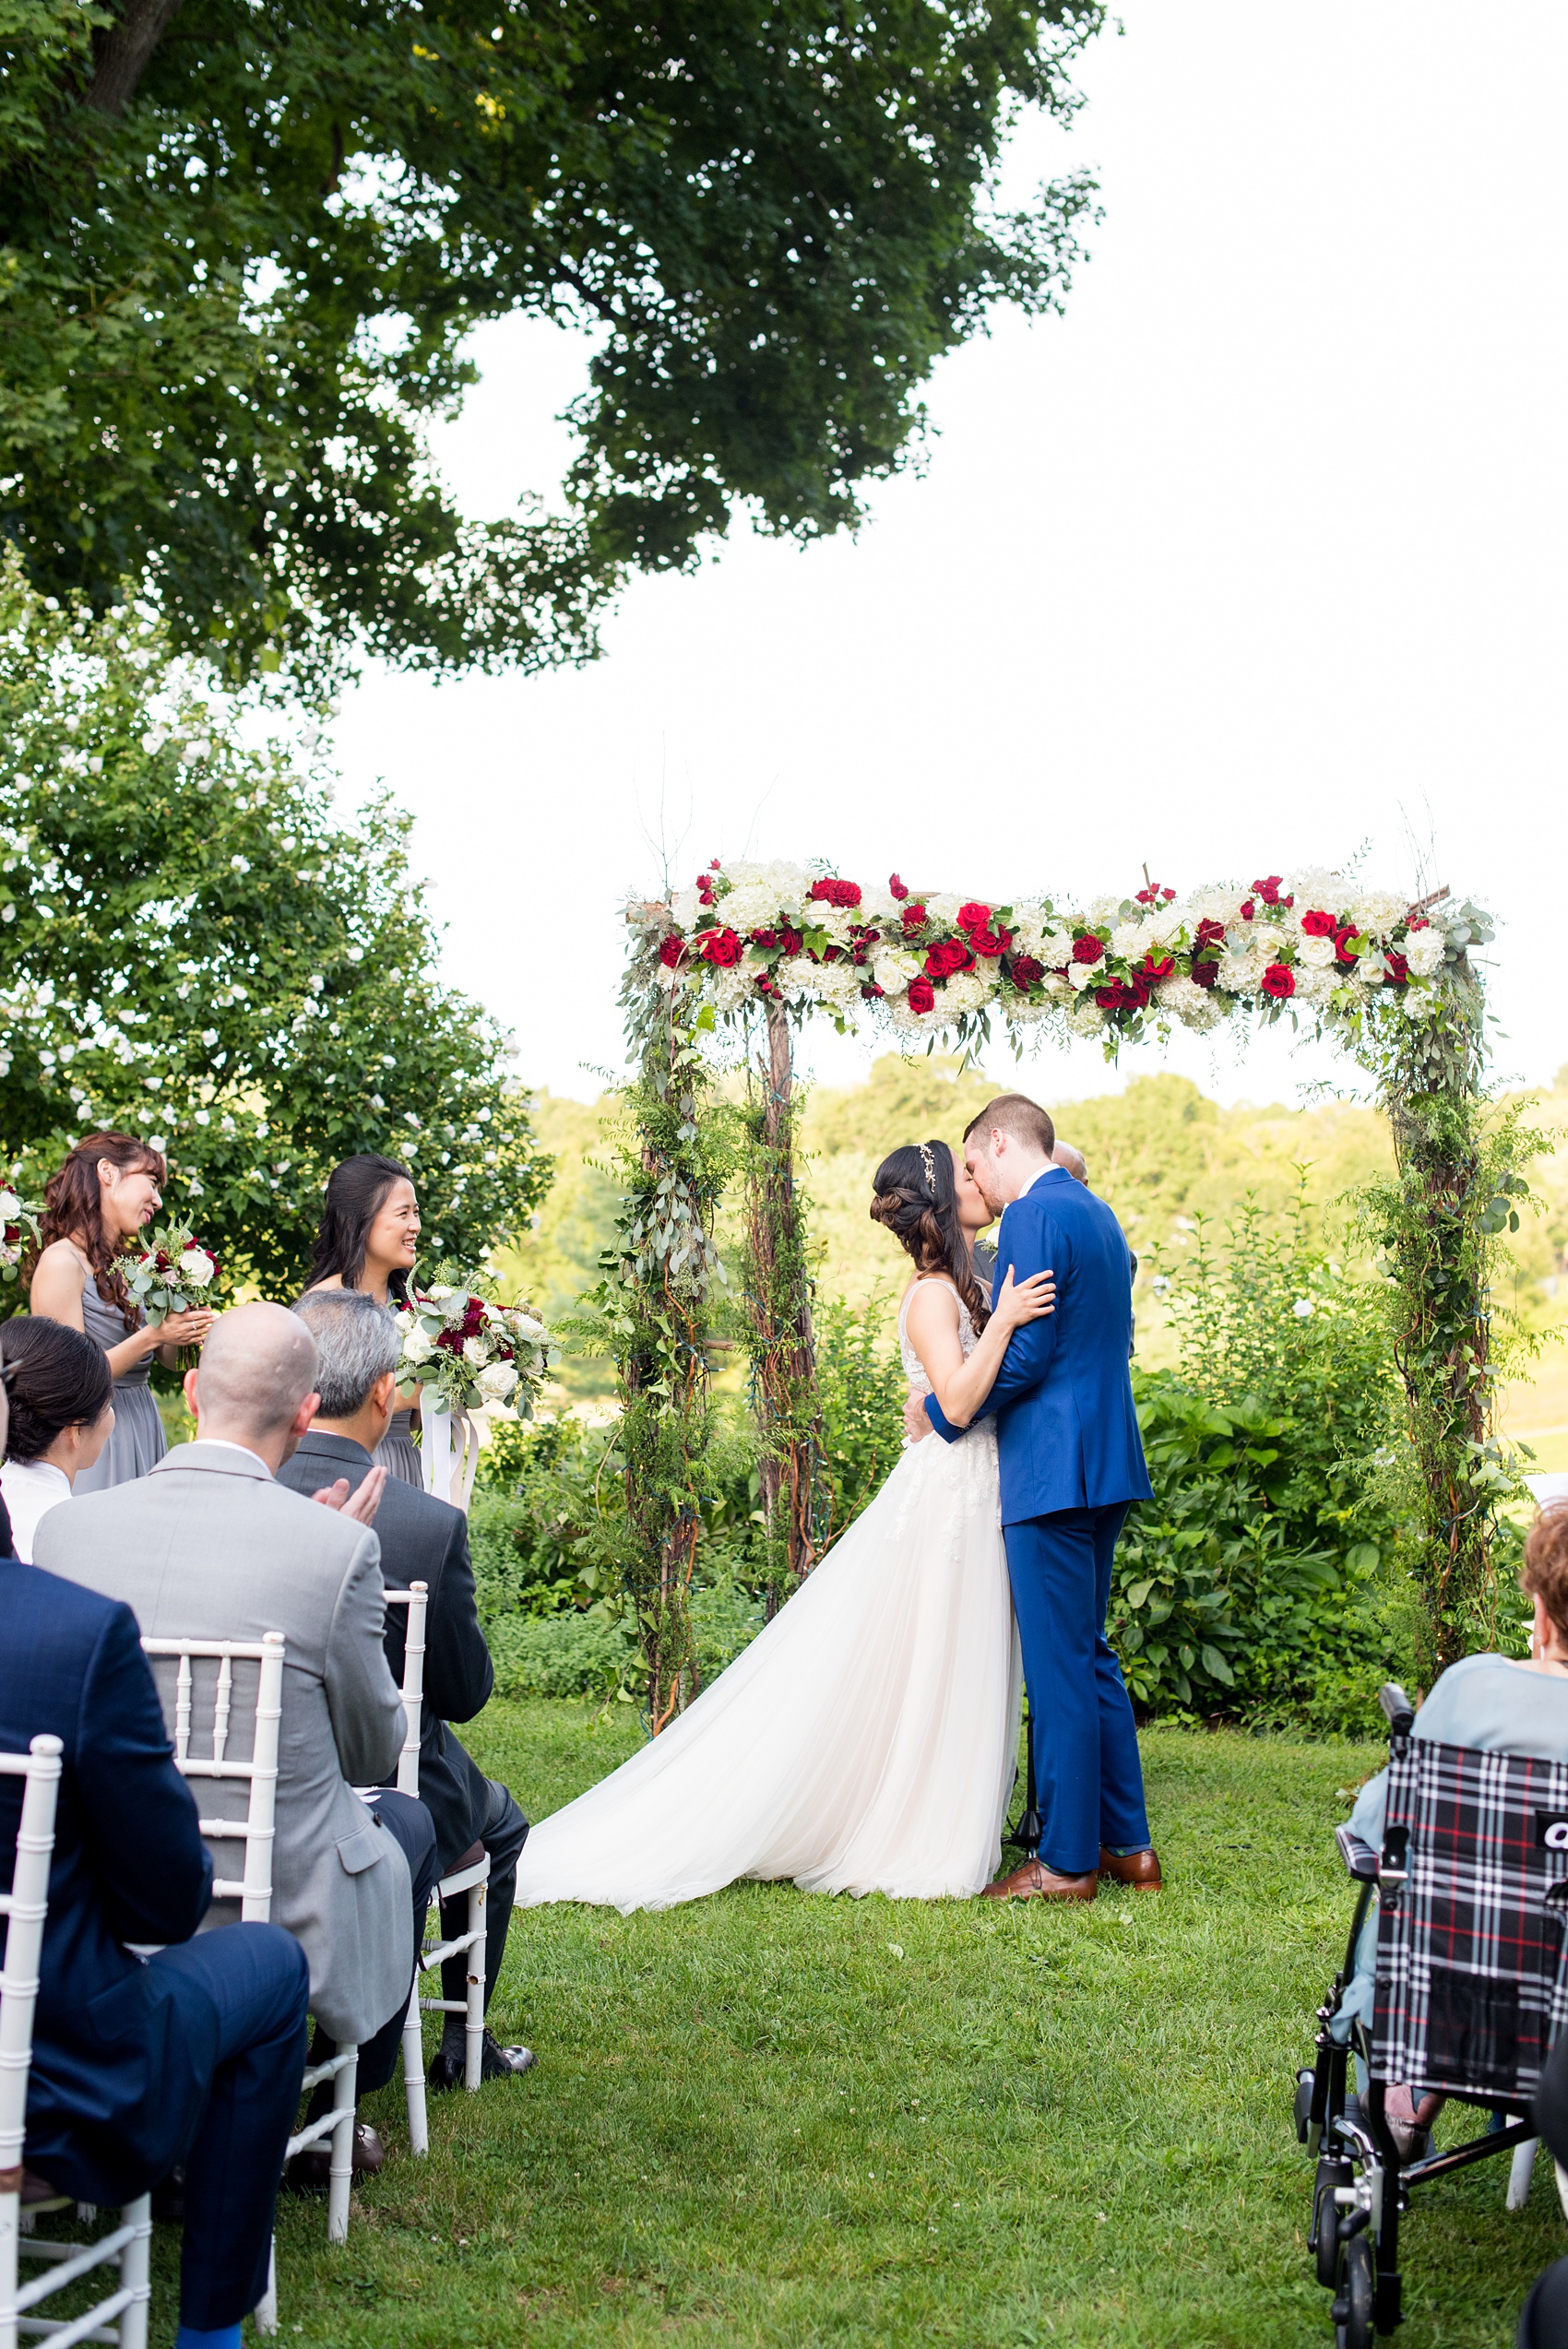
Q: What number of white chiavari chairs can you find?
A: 3